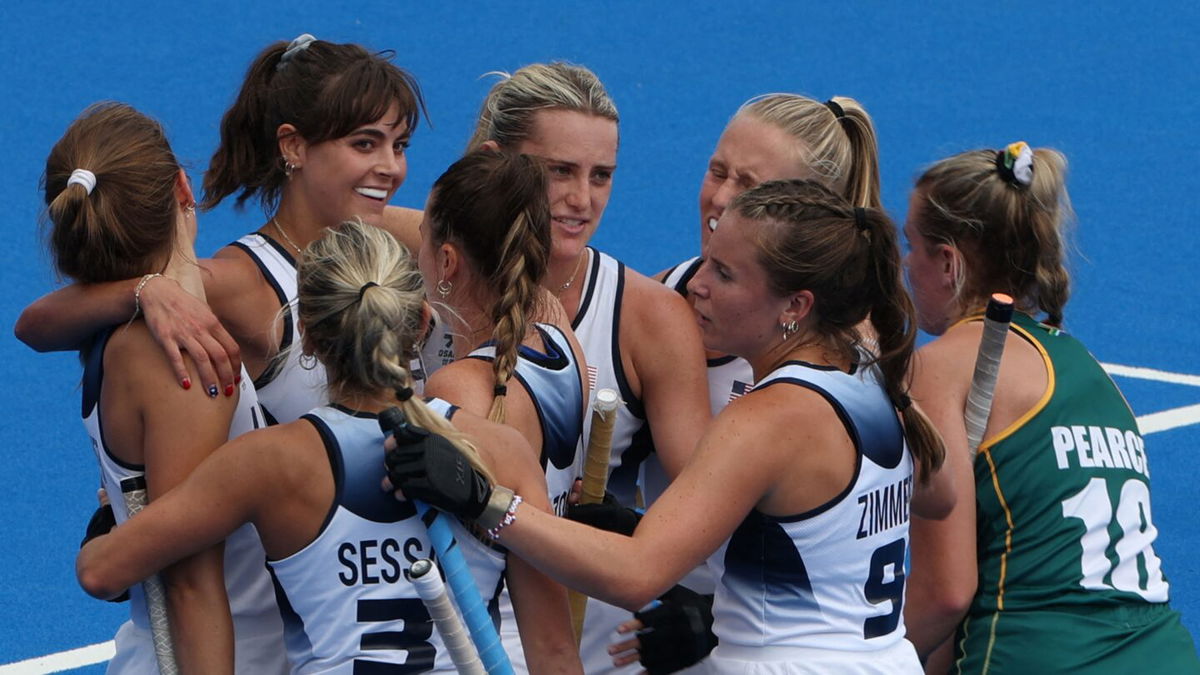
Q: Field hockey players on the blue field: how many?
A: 8